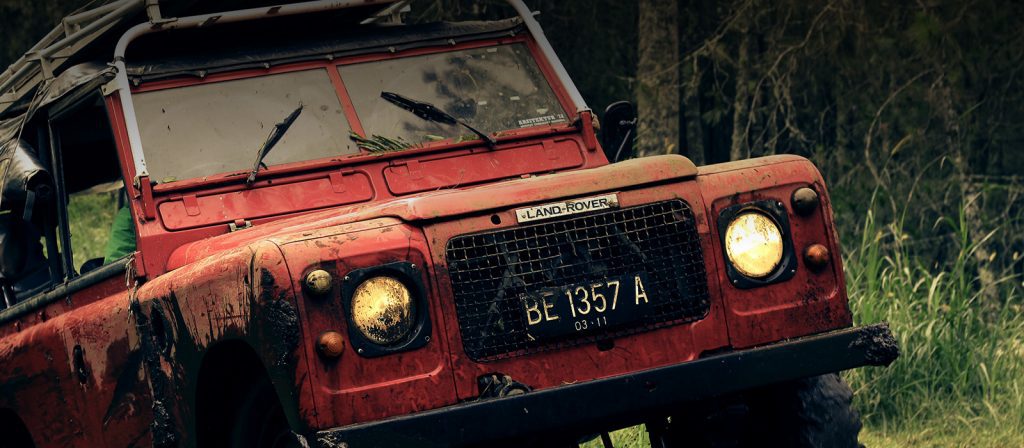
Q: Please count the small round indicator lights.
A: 4